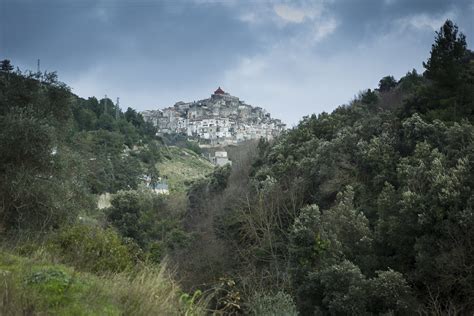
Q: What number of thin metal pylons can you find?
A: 3